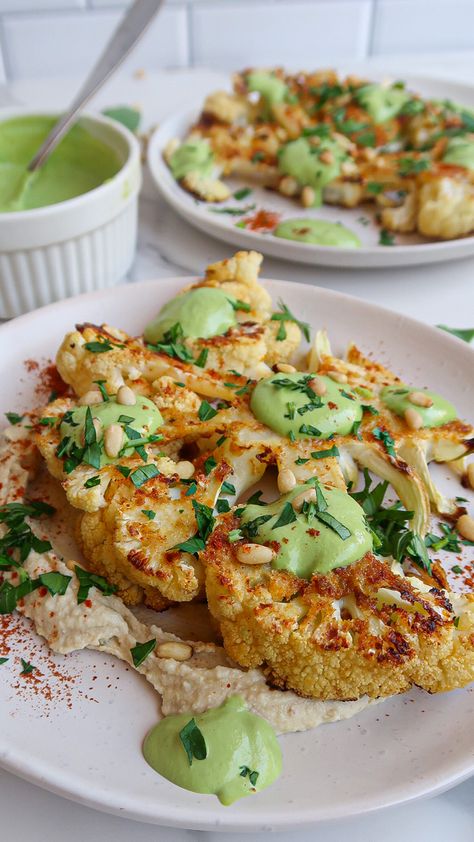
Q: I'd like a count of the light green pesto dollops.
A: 12